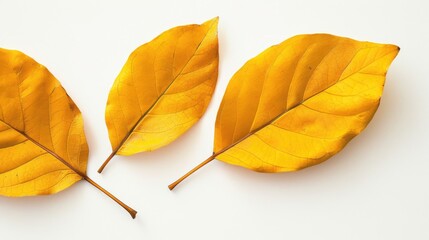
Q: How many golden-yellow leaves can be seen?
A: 3